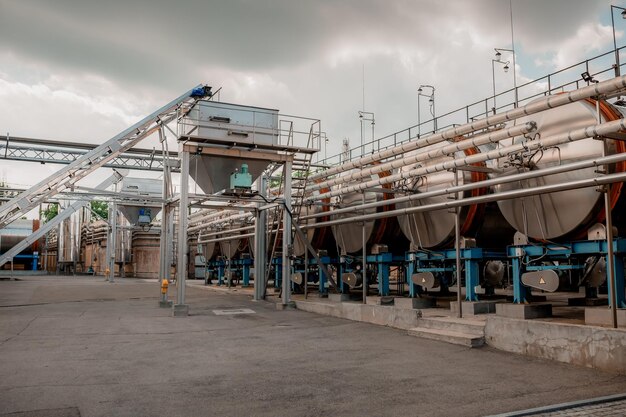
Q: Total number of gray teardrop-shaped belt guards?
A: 4